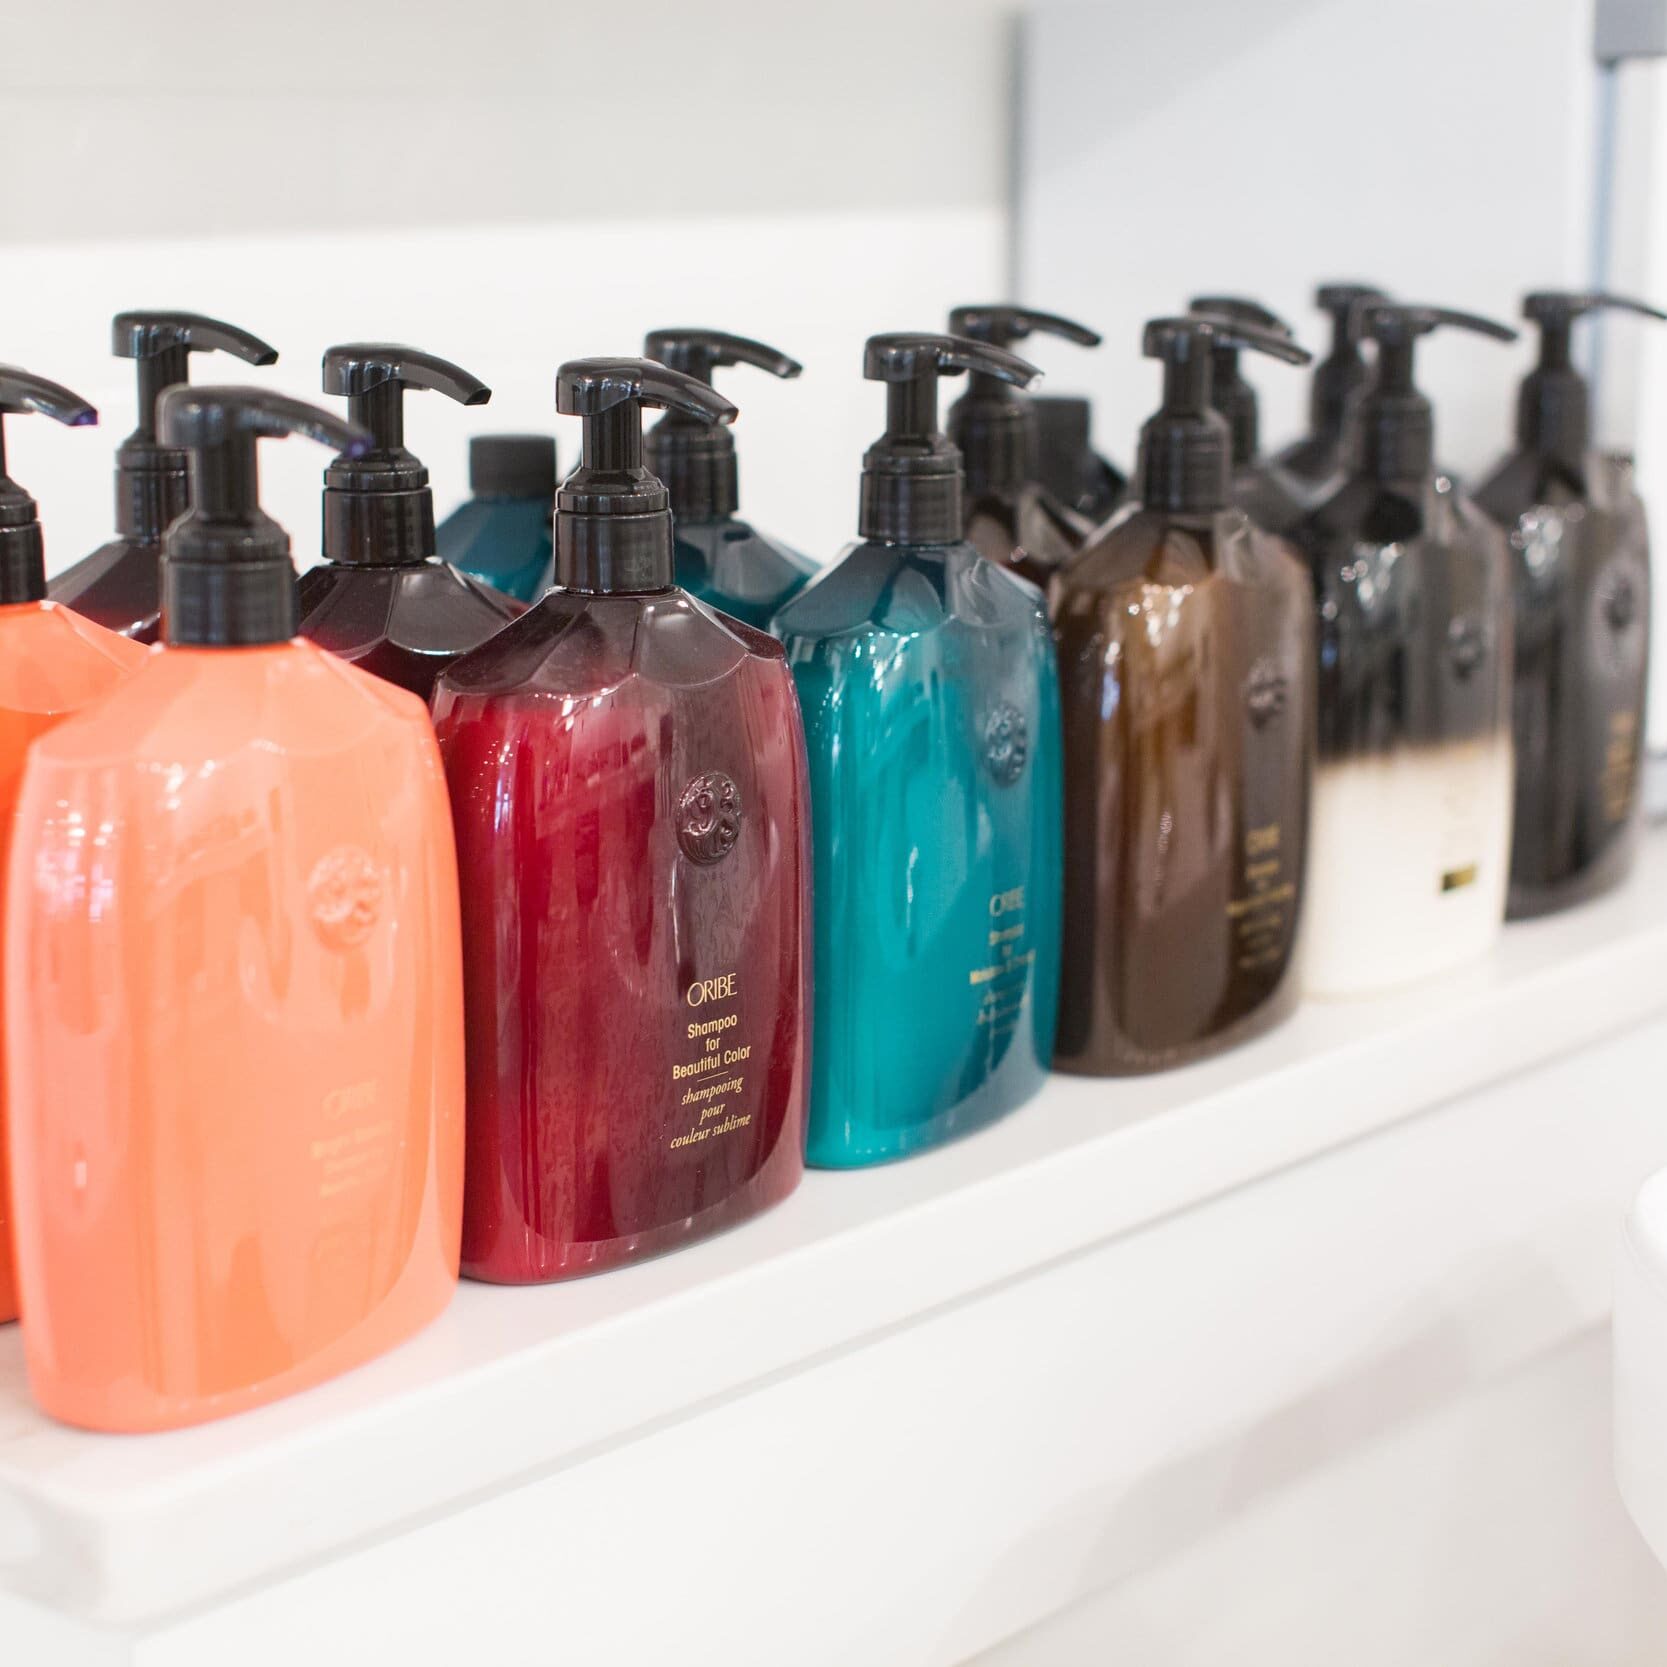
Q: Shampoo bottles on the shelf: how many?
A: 15